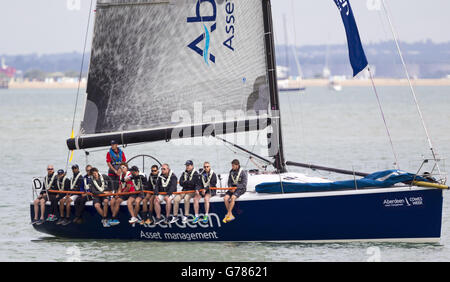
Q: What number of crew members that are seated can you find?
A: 12